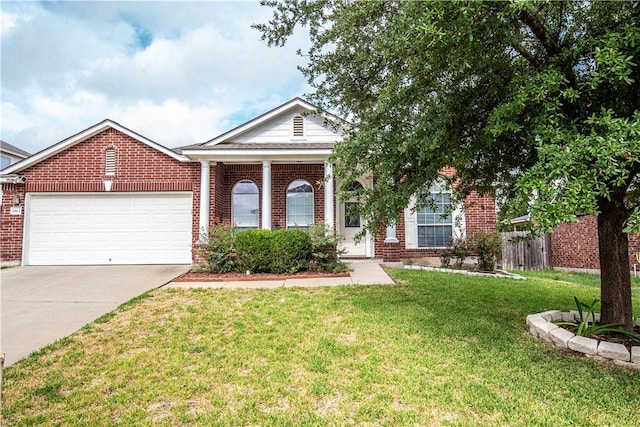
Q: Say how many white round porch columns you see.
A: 4